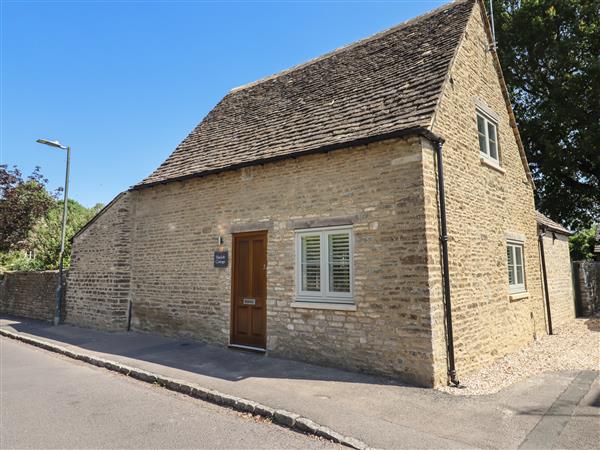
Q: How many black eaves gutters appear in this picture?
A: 2